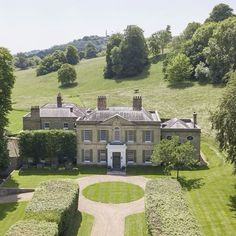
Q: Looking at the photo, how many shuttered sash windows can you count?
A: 8